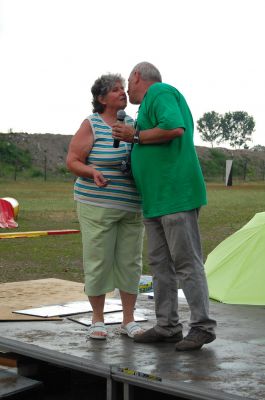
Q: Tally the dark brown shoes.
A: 2